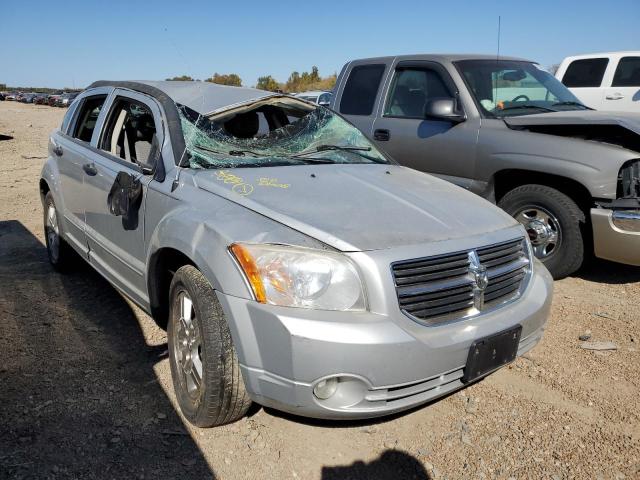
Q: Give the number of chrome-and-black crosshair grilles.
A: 1